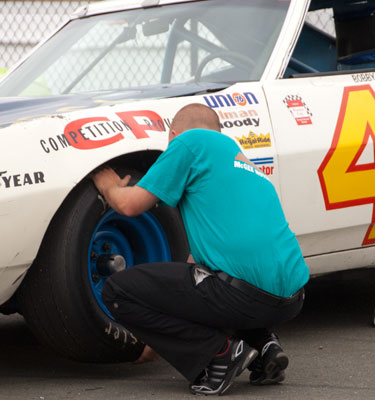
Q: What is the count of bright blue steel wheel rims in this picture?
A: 1